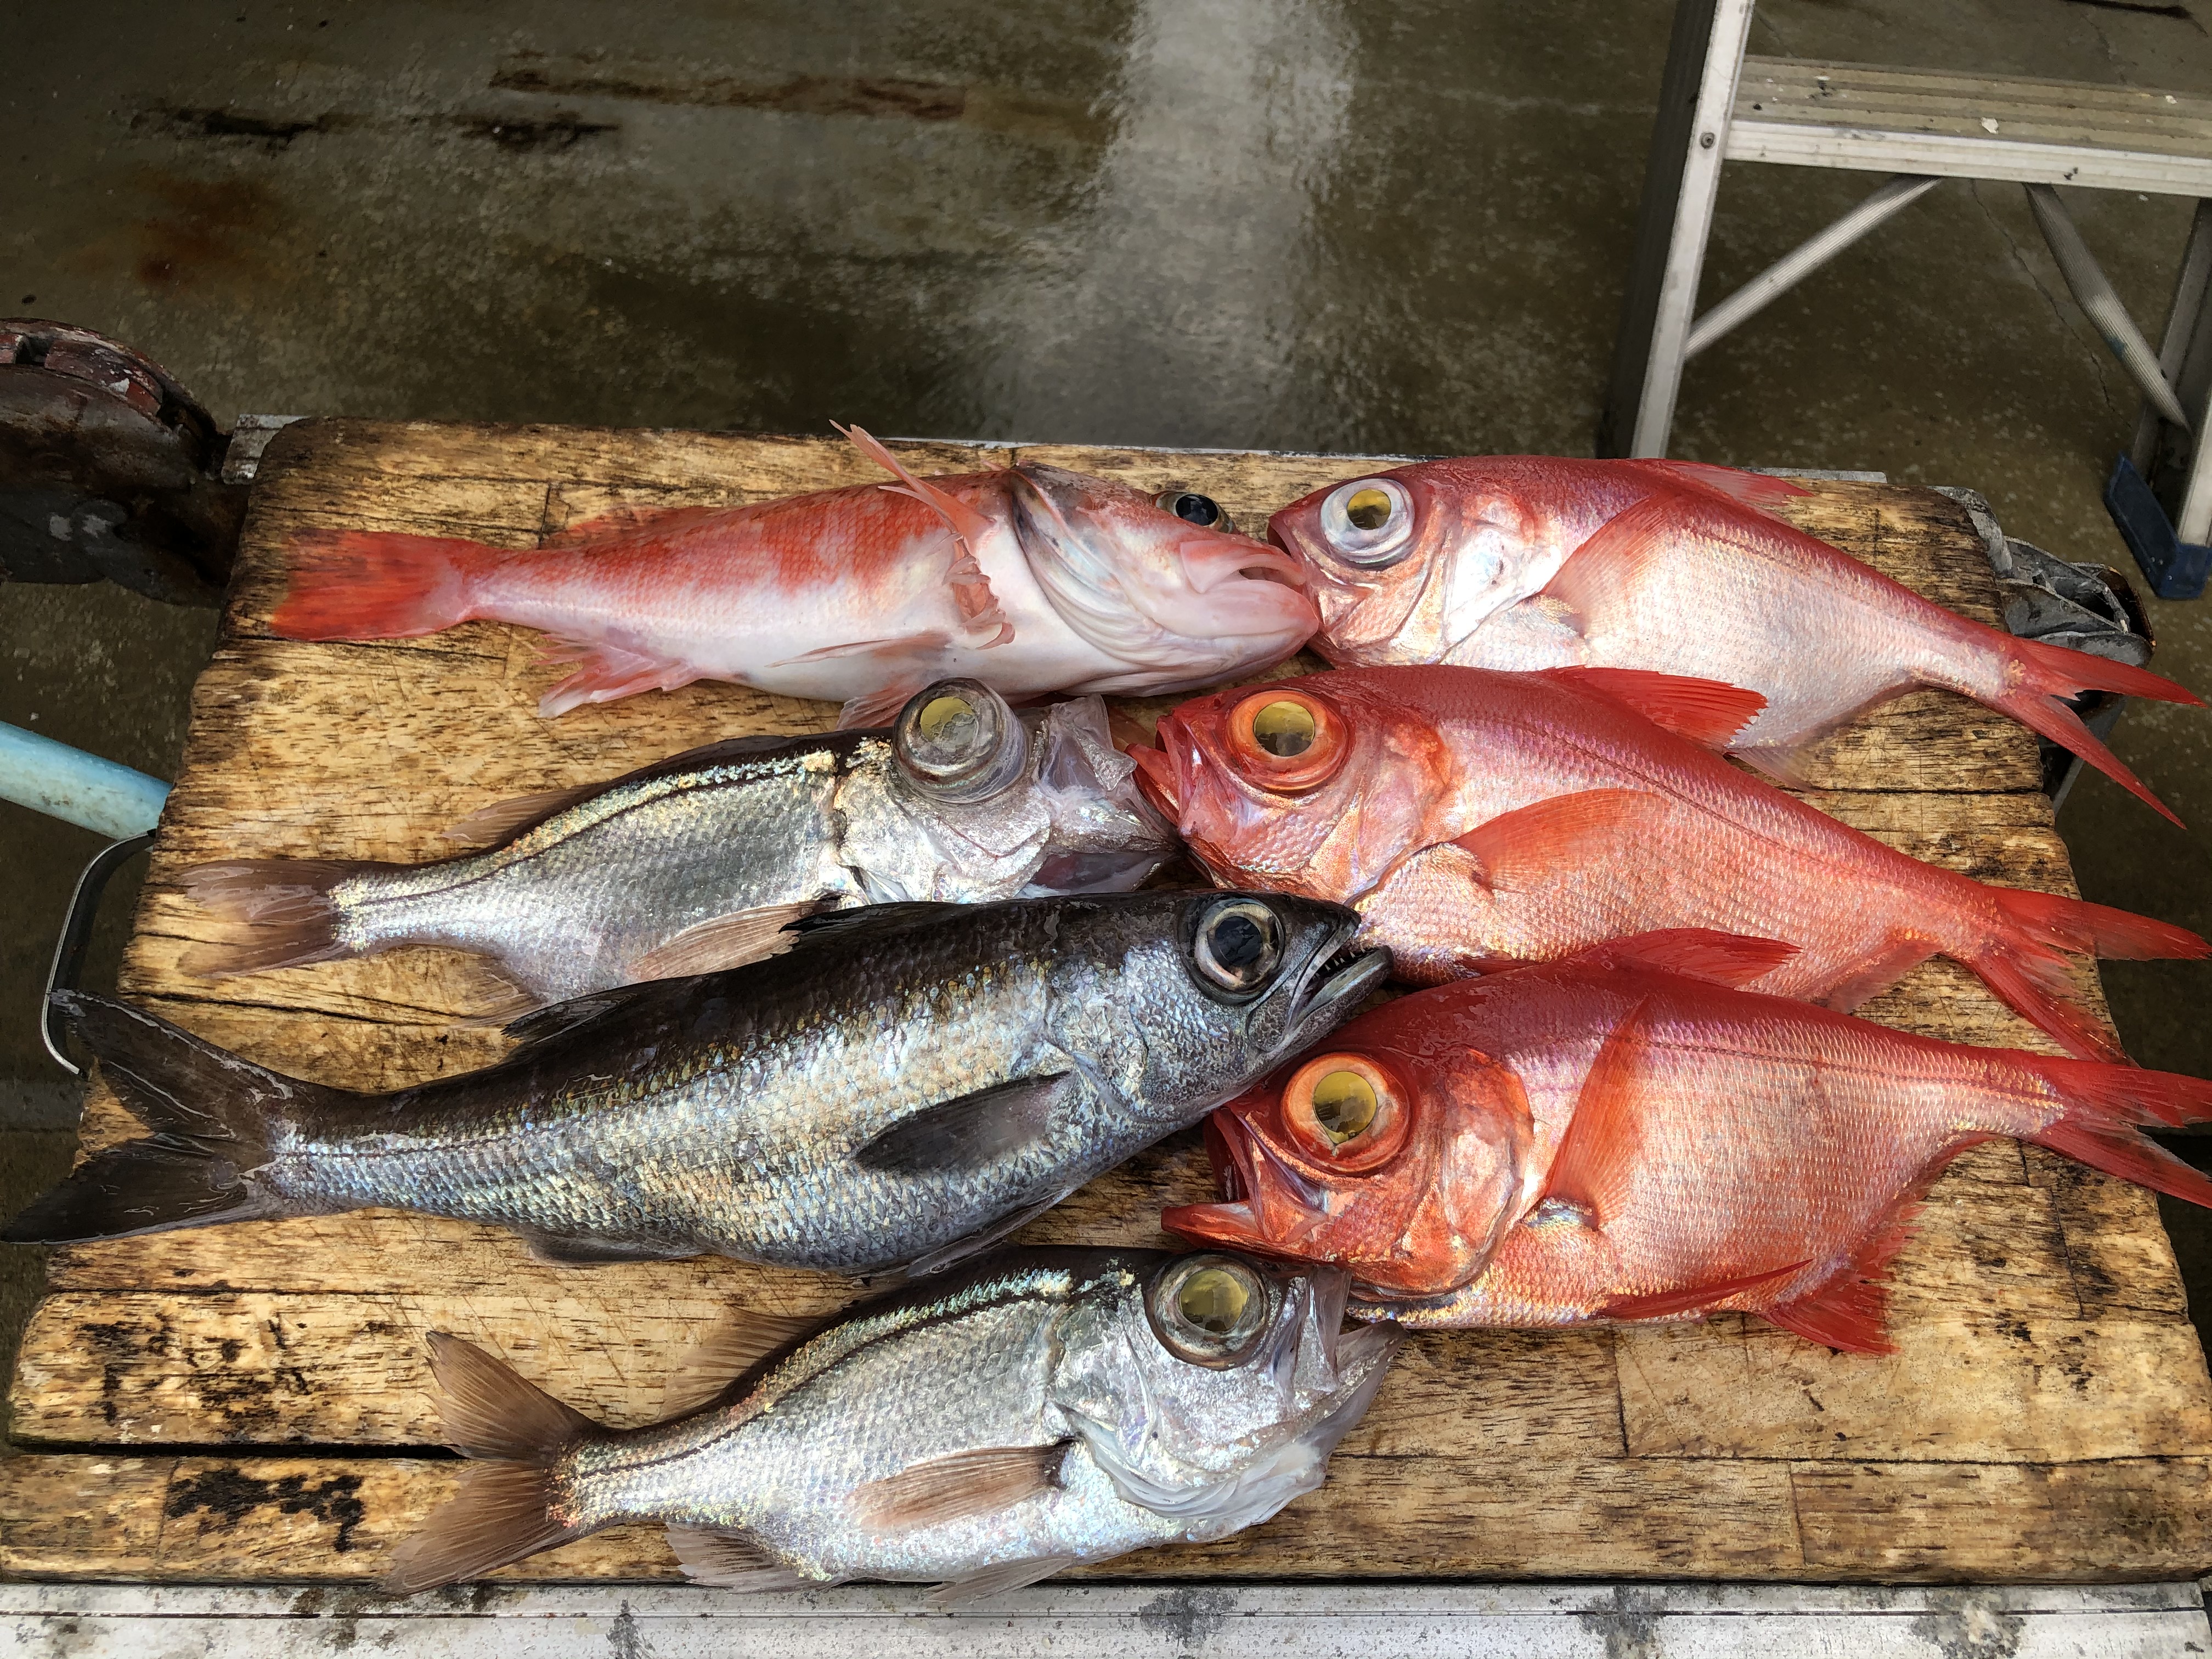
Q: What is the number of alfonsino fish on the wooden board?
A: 3